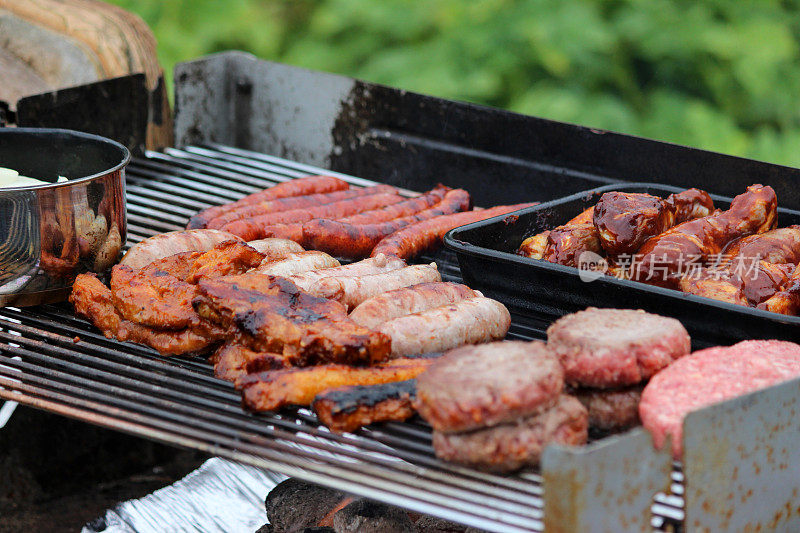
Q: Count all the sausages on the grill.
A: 13